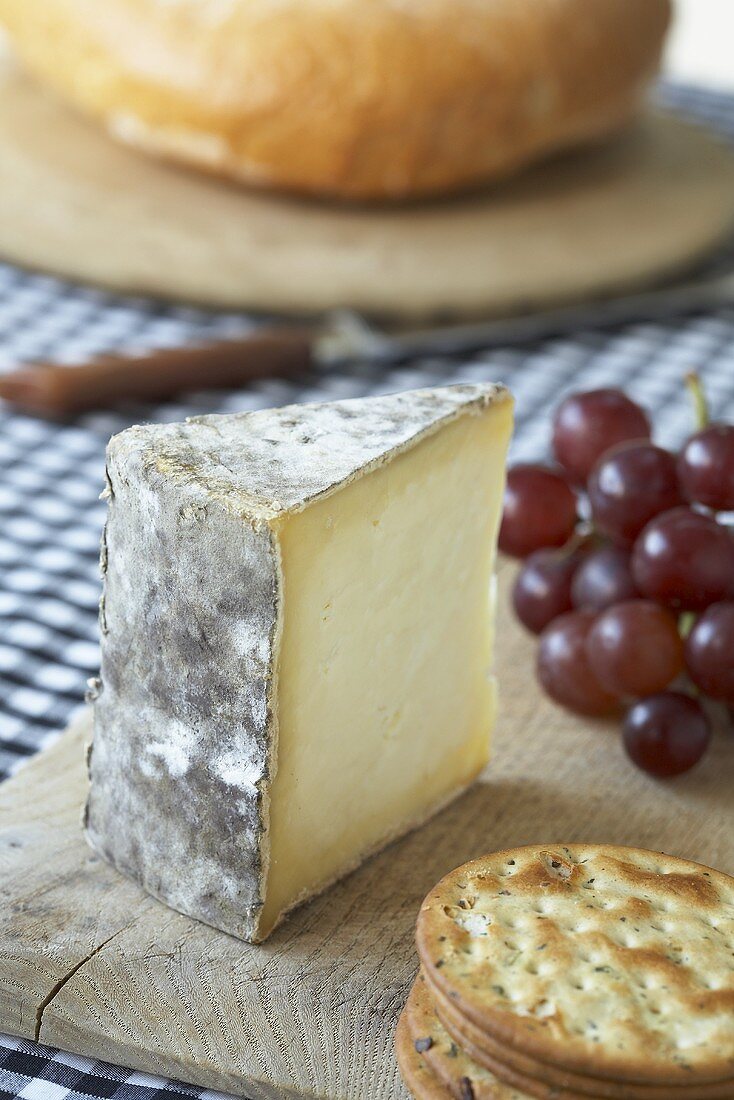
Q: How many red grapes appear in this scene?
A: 11